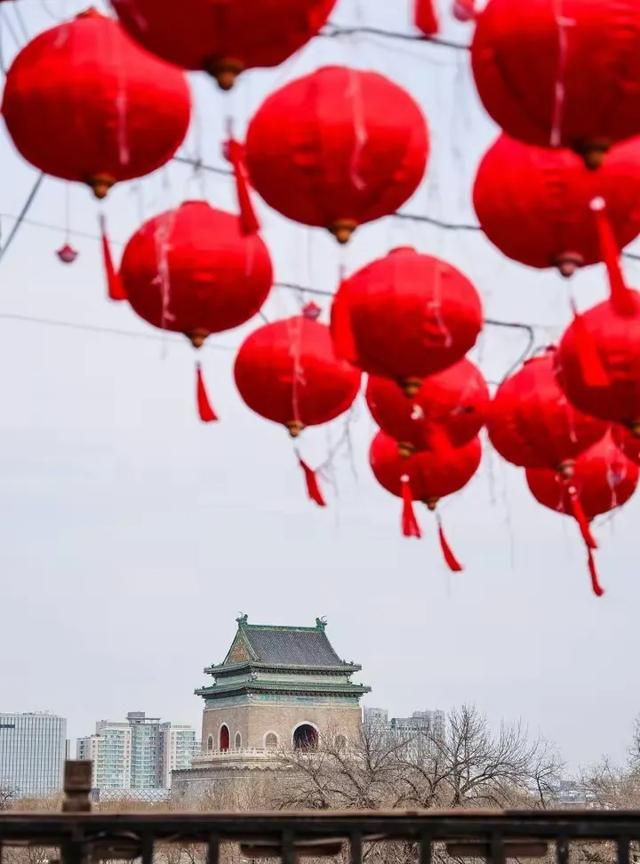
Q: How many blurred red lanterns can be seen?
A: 14